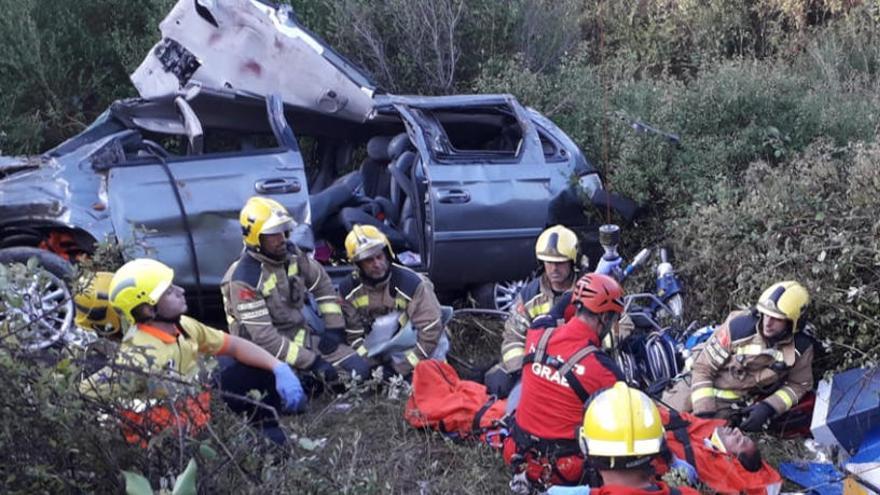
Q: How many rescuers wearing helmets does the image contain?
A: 8